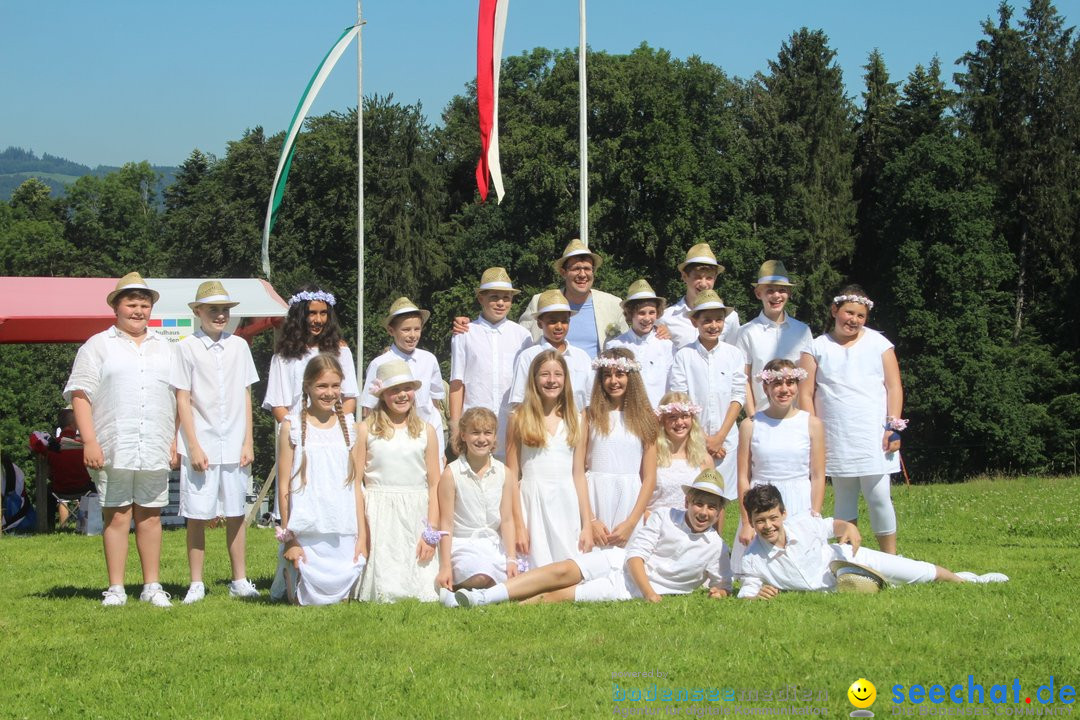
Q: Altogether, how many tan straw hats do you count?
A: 13